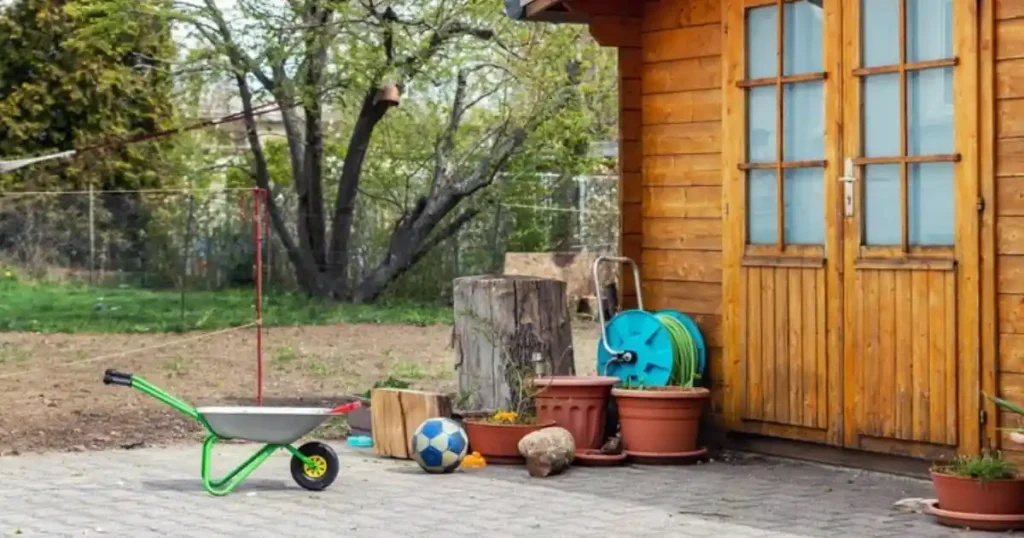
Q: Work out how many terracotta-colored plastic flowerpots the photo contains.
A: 4